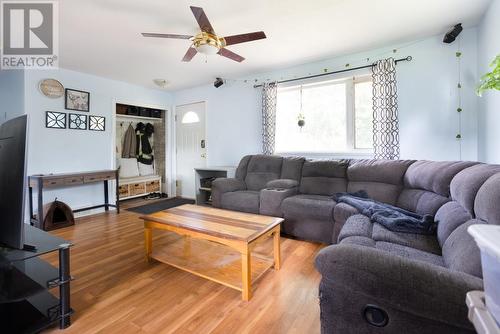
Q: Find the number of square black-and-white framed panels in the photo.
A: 3